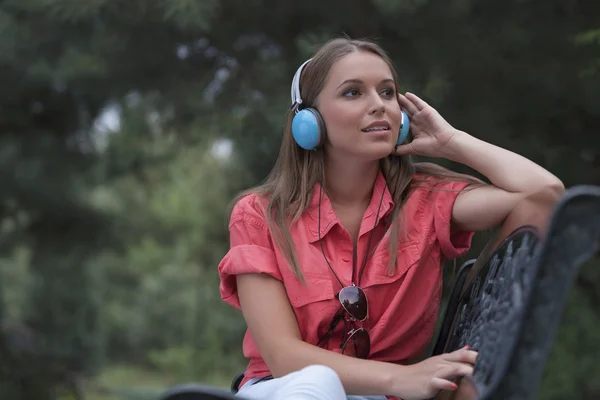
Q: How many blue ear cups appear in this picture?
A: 2